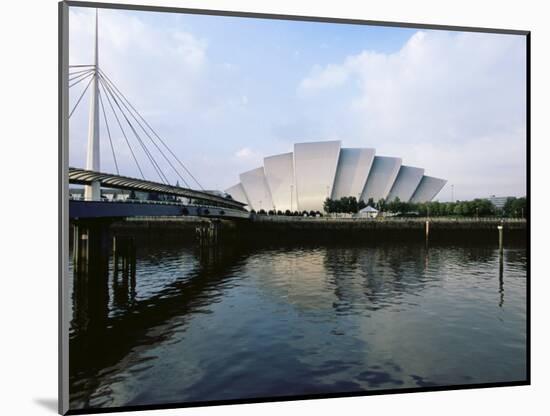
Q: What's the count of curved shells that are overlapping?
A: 8